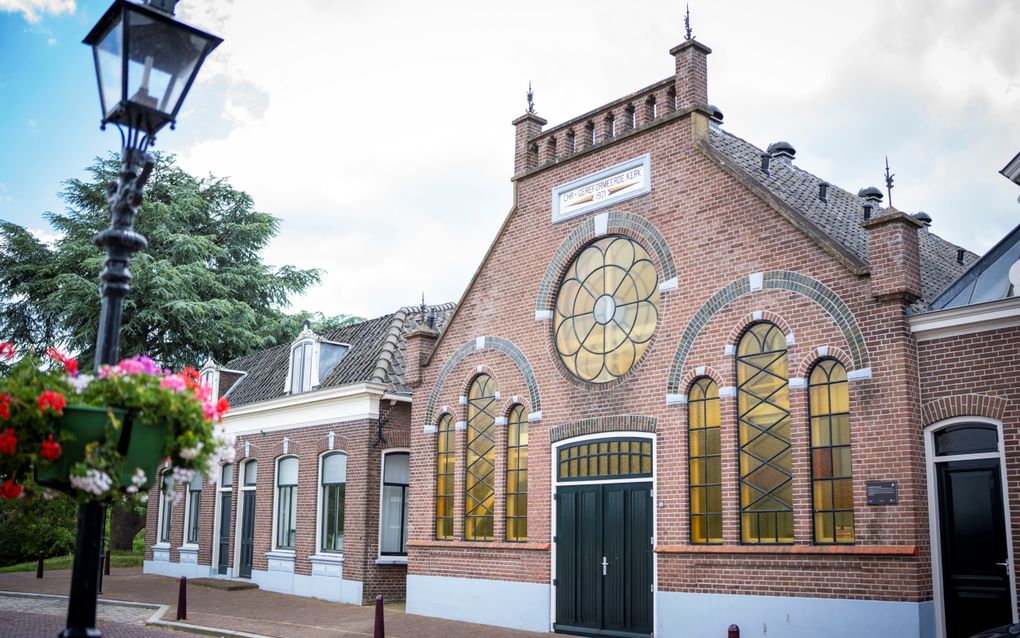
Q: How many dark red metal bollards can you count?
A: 5